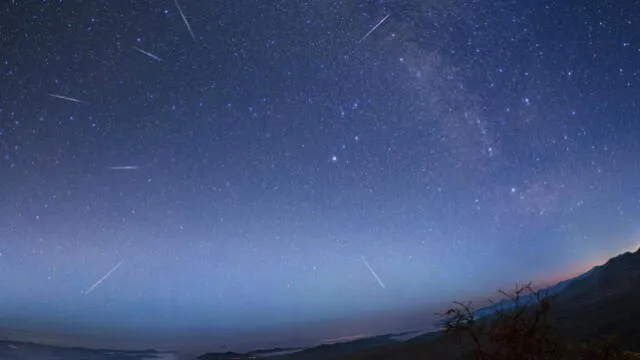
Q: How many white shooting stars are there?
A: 7